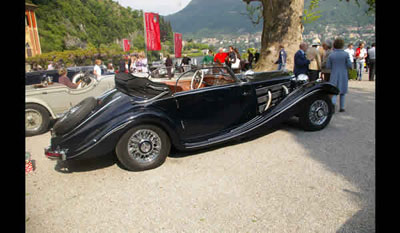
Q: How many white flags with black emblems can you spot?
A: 0